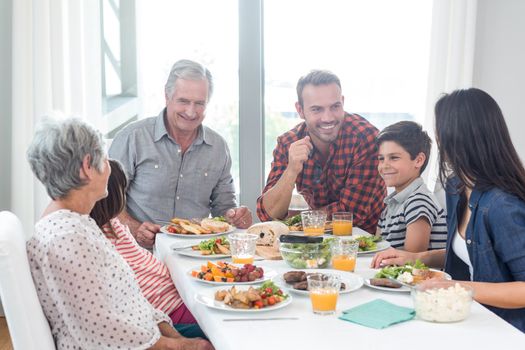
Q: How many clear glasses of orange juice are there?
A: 5